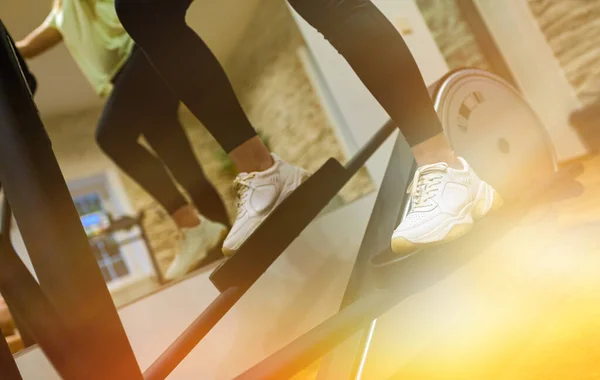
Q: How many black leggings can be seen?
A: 2